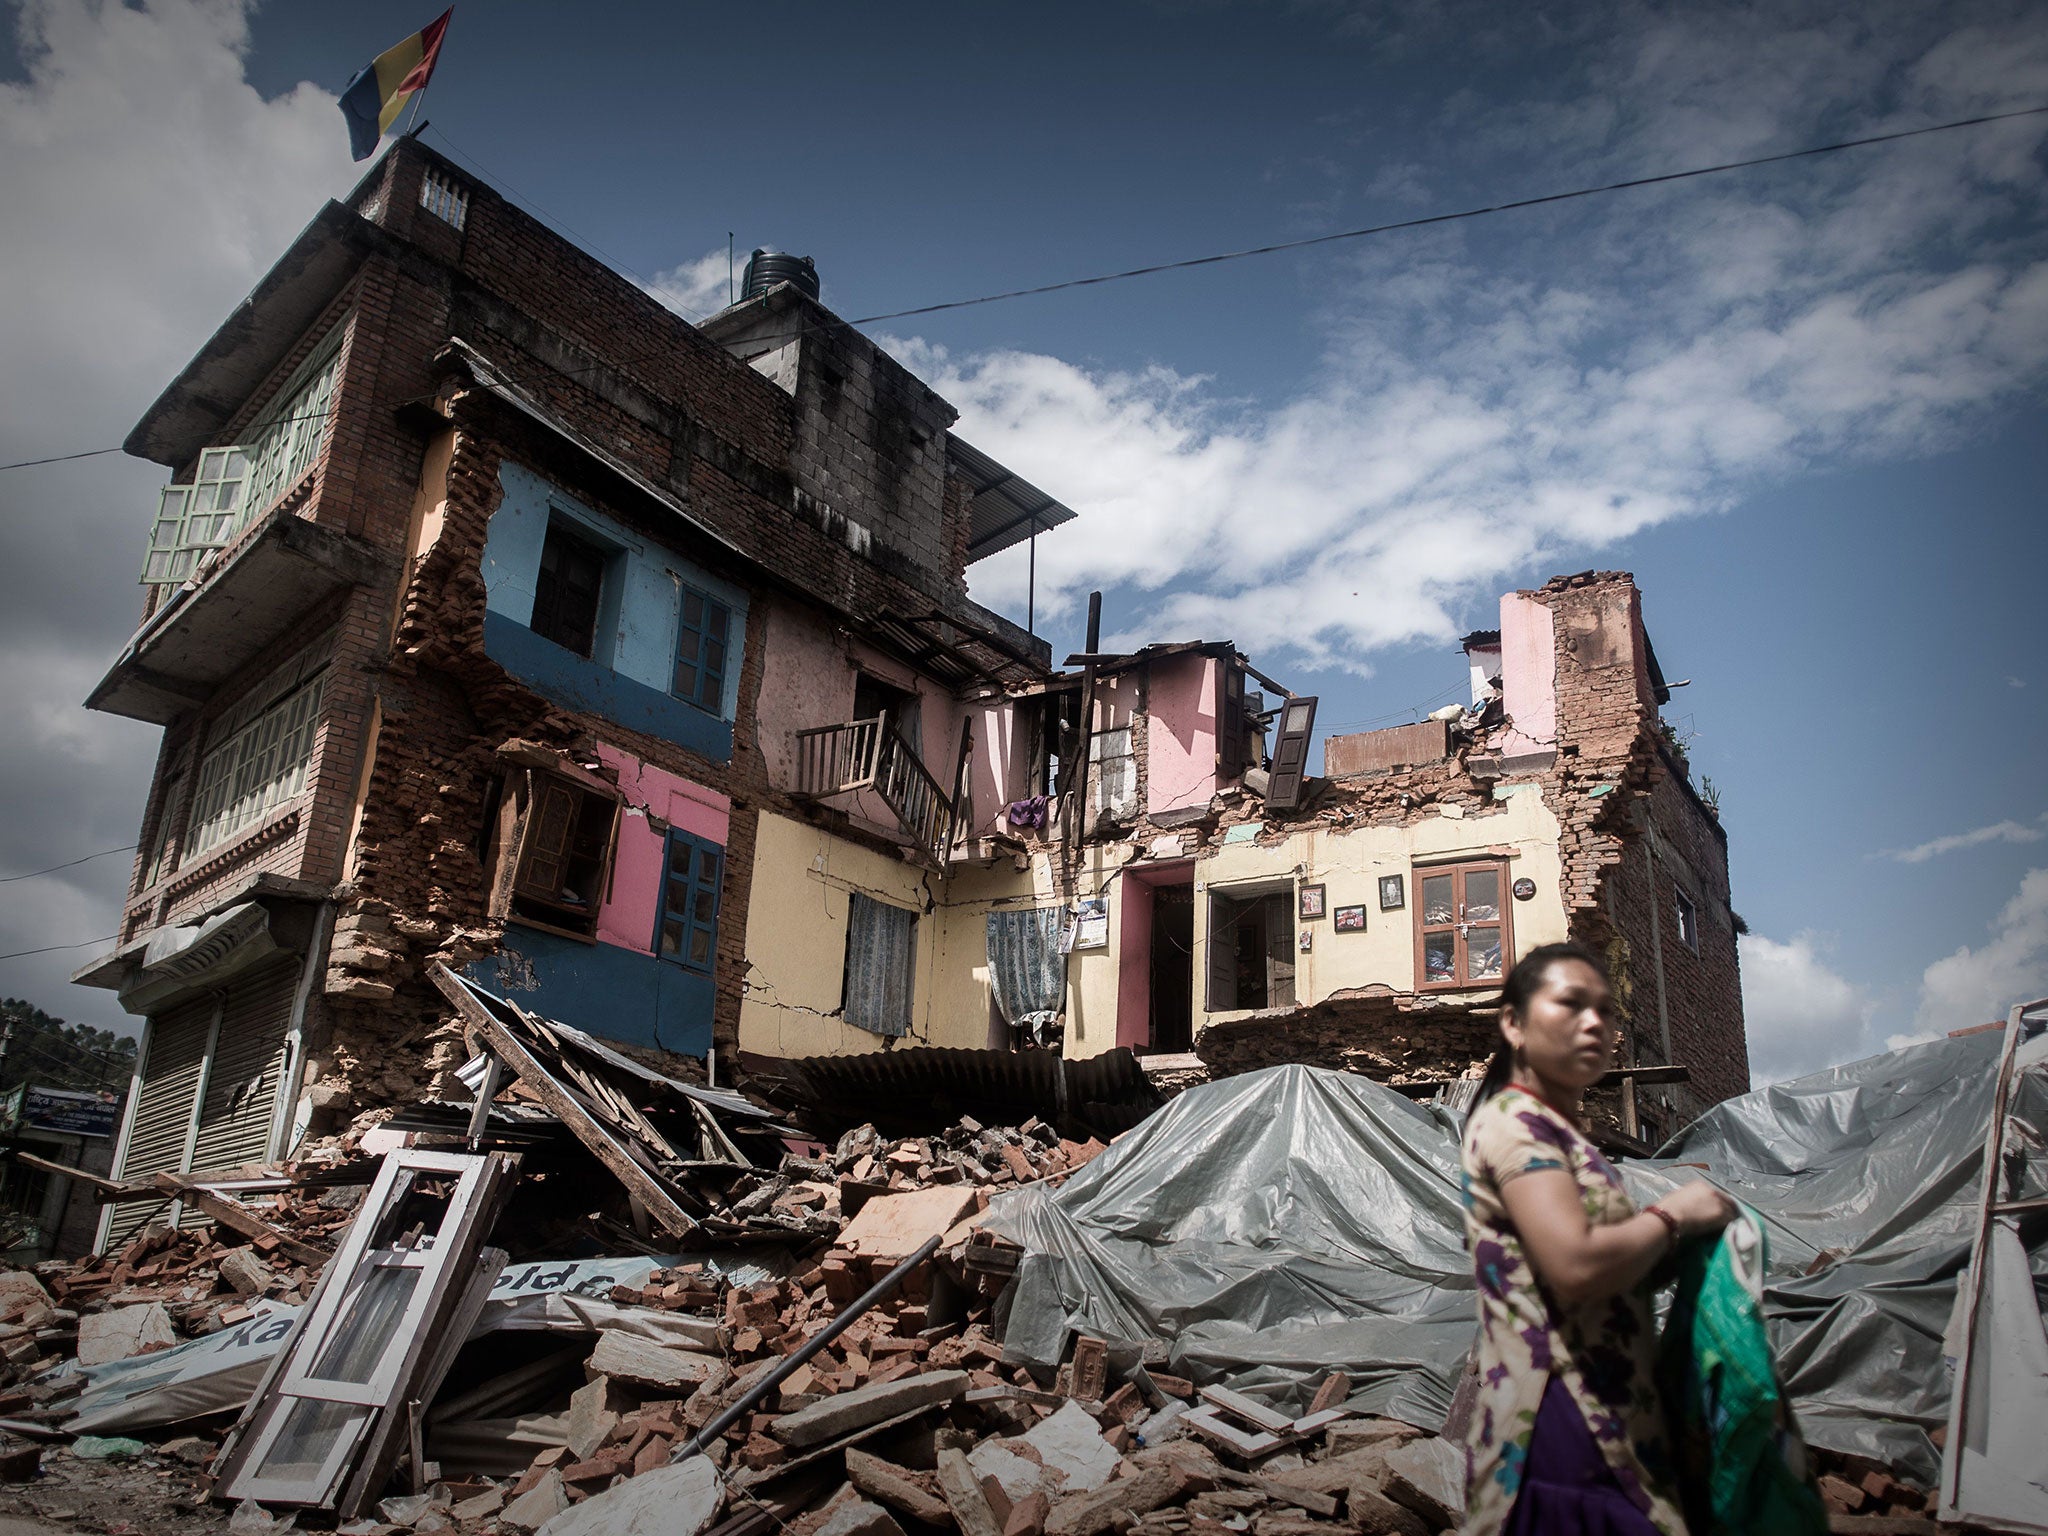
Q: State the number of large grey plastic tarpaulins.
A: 2